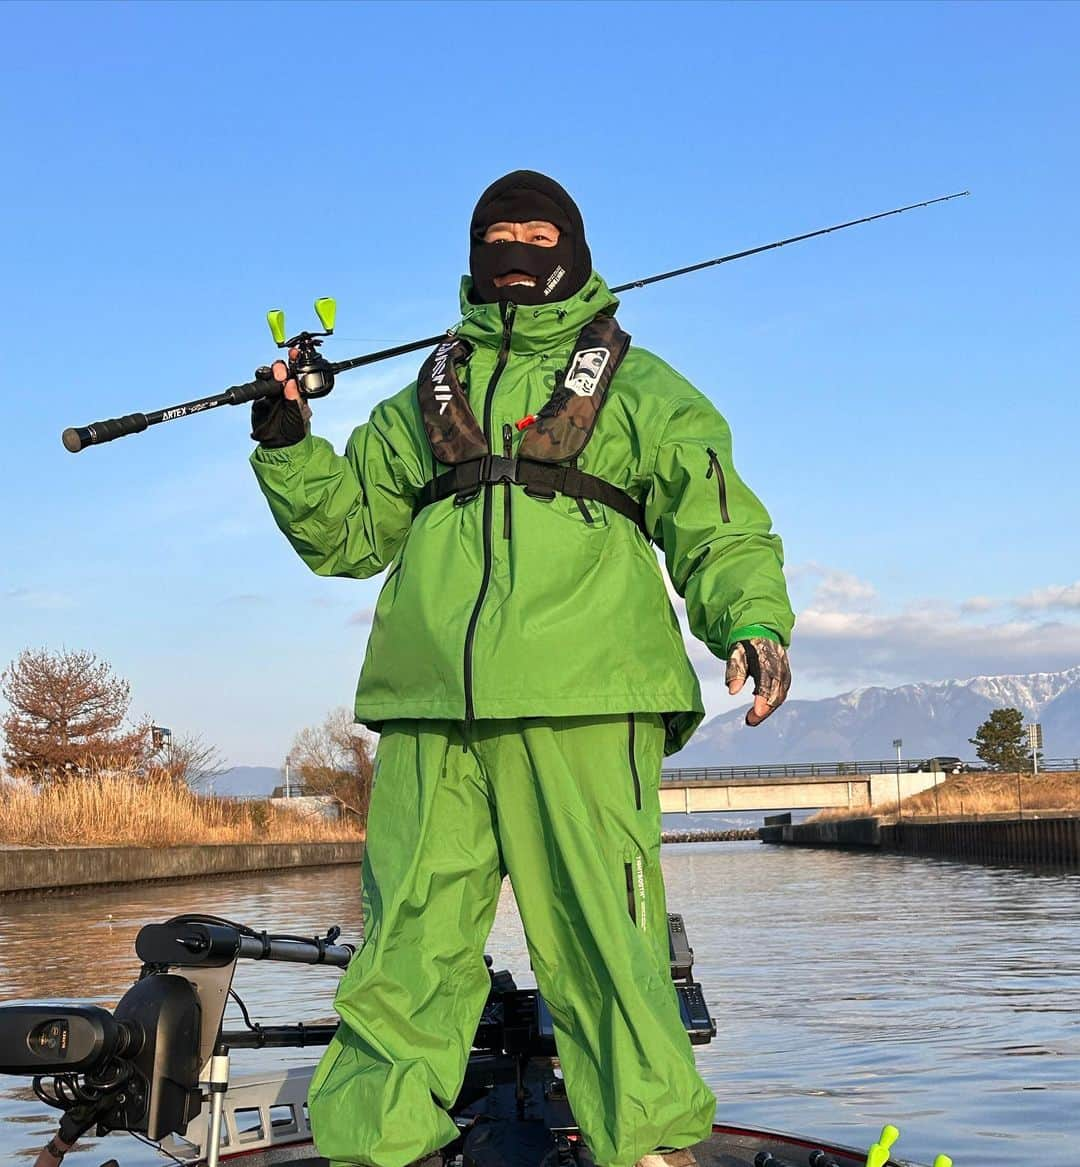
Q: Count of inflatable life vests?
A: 1